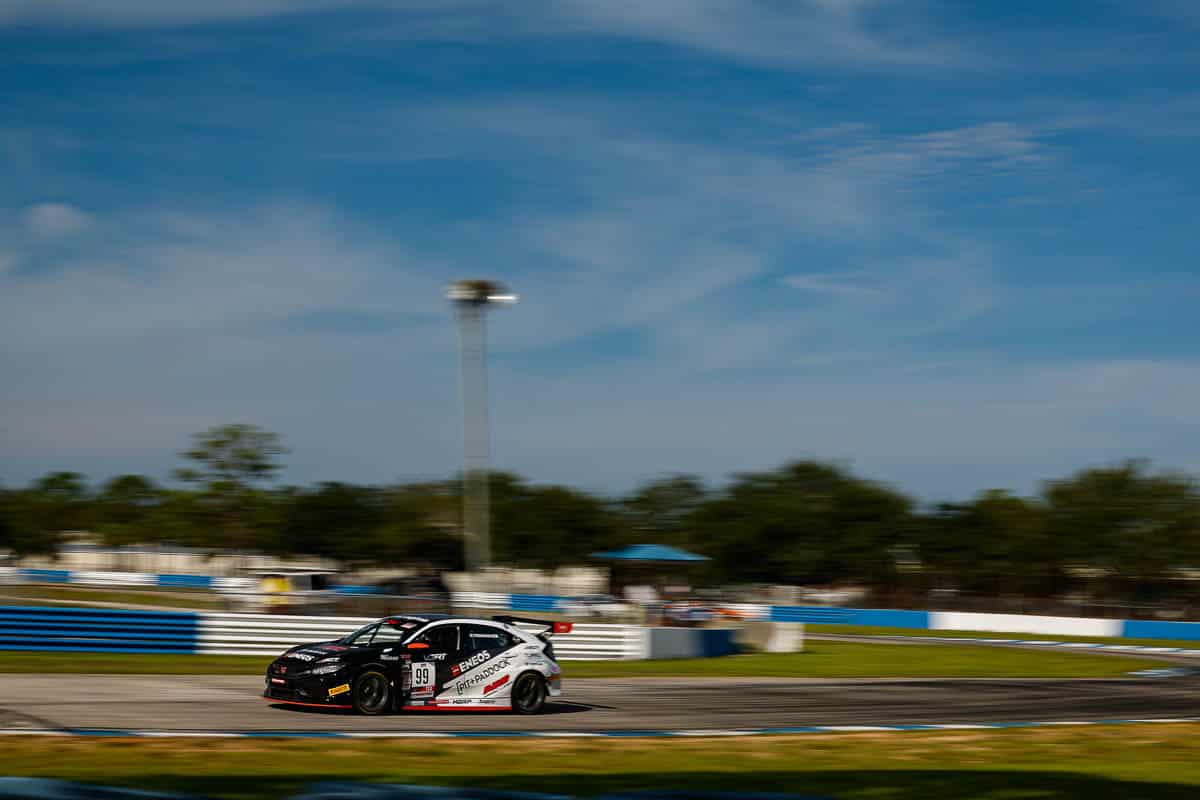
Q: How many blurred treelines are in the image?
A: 1